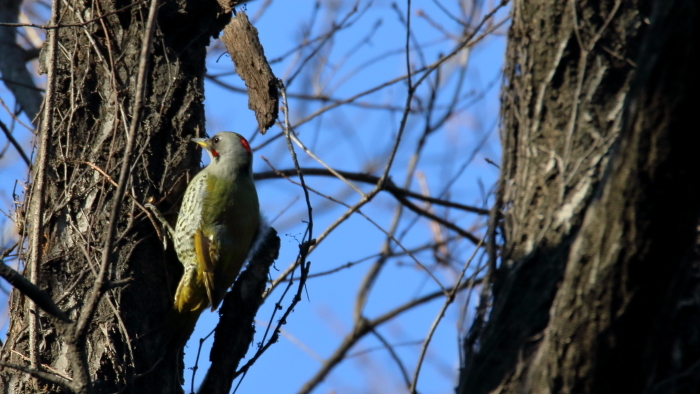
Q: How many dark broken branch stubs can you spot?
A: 1